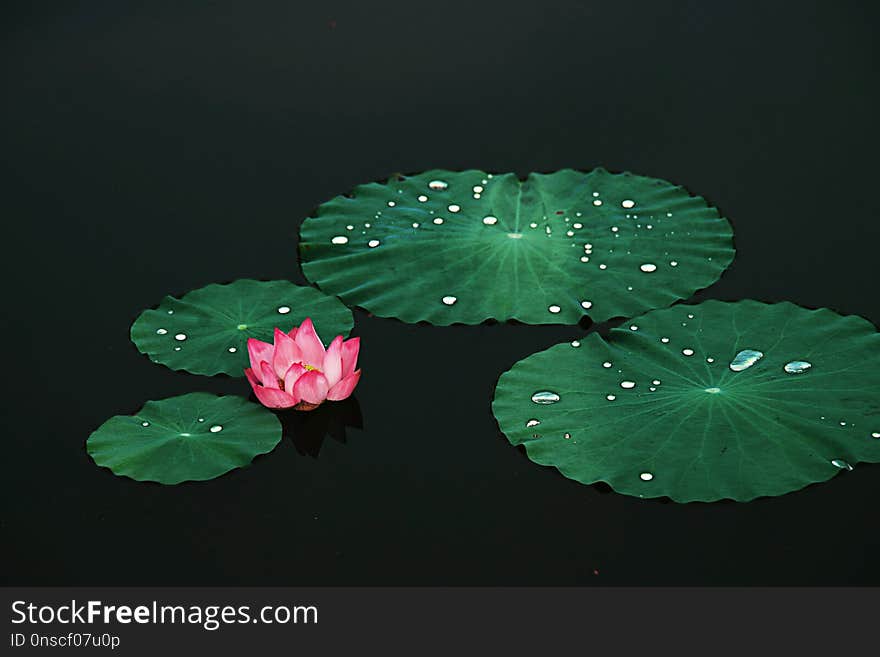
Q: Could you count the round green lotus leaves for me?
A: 4